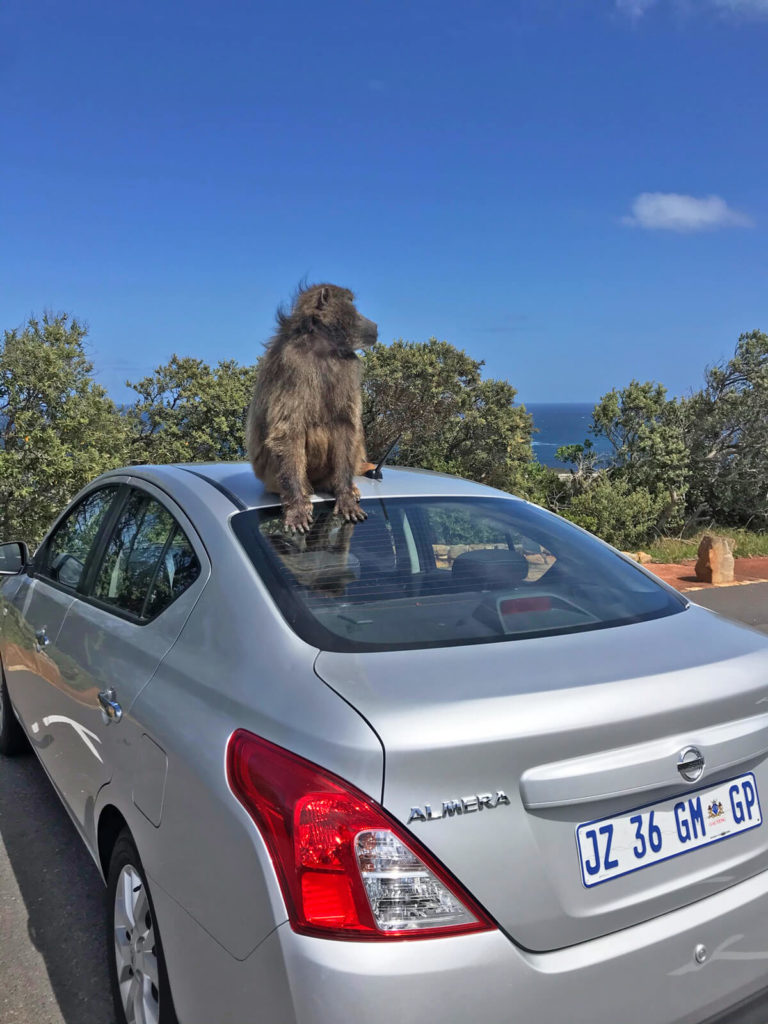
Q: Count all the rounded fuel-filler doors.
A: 1